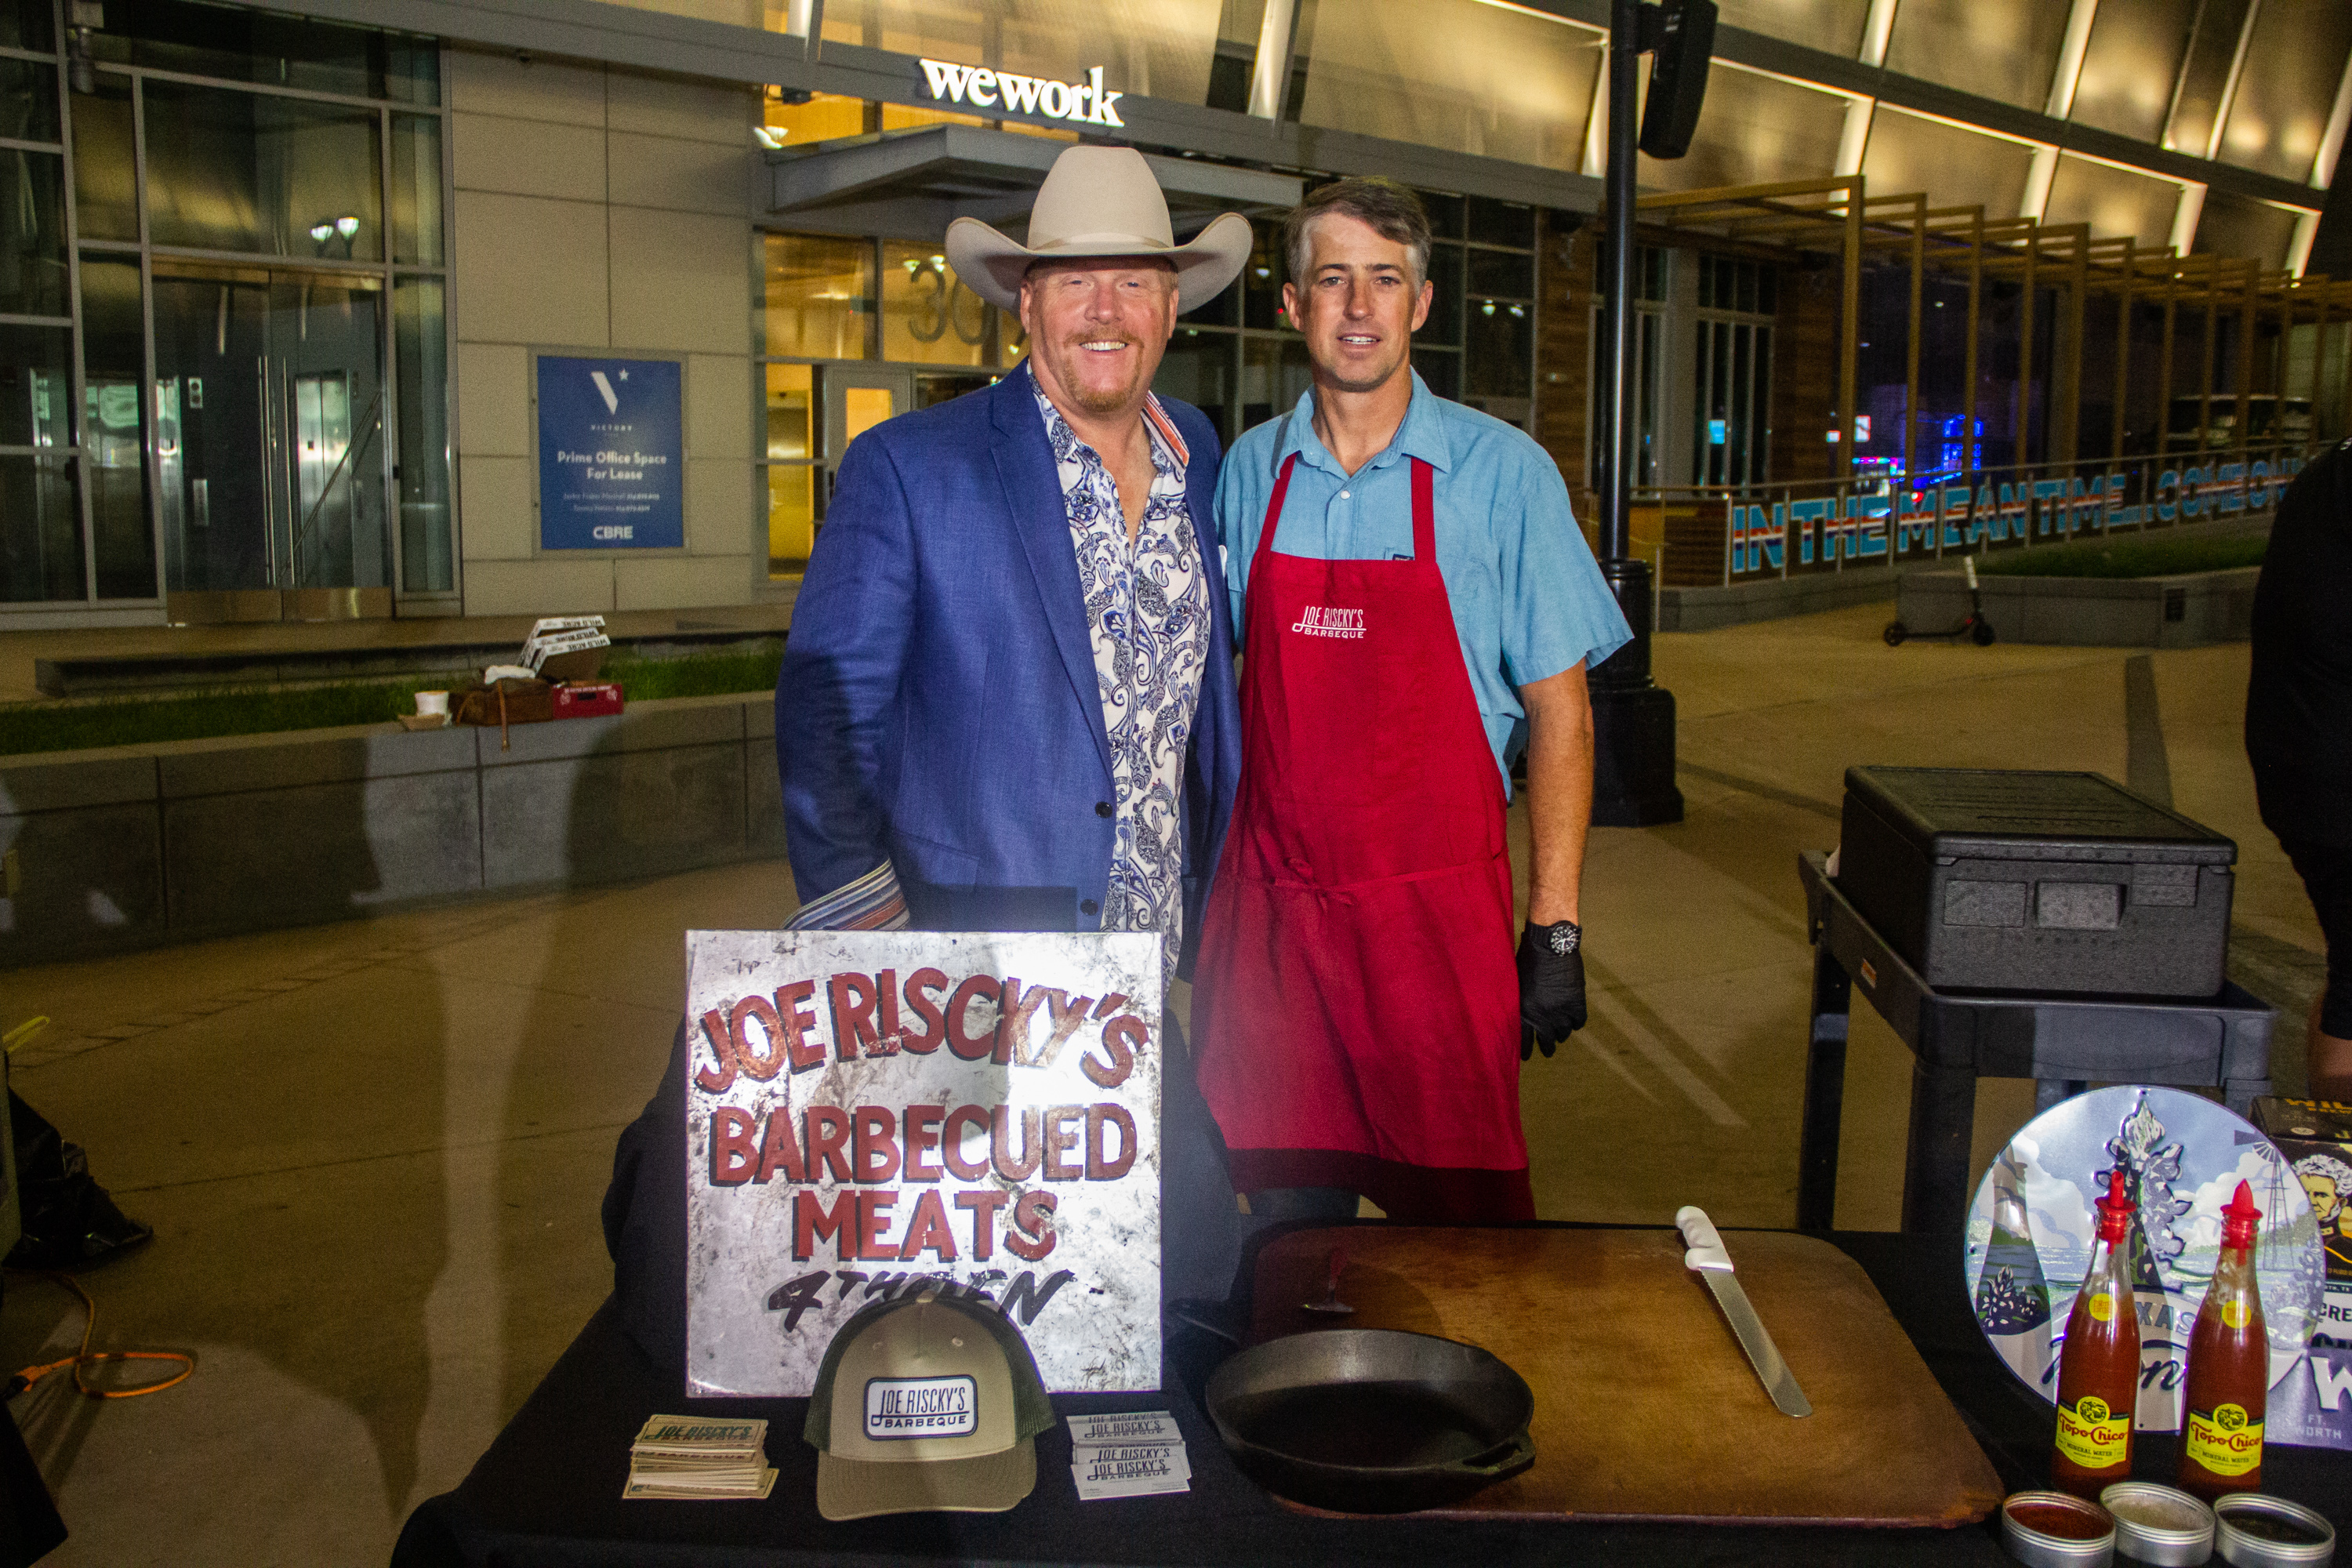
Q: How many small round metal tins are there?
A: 3